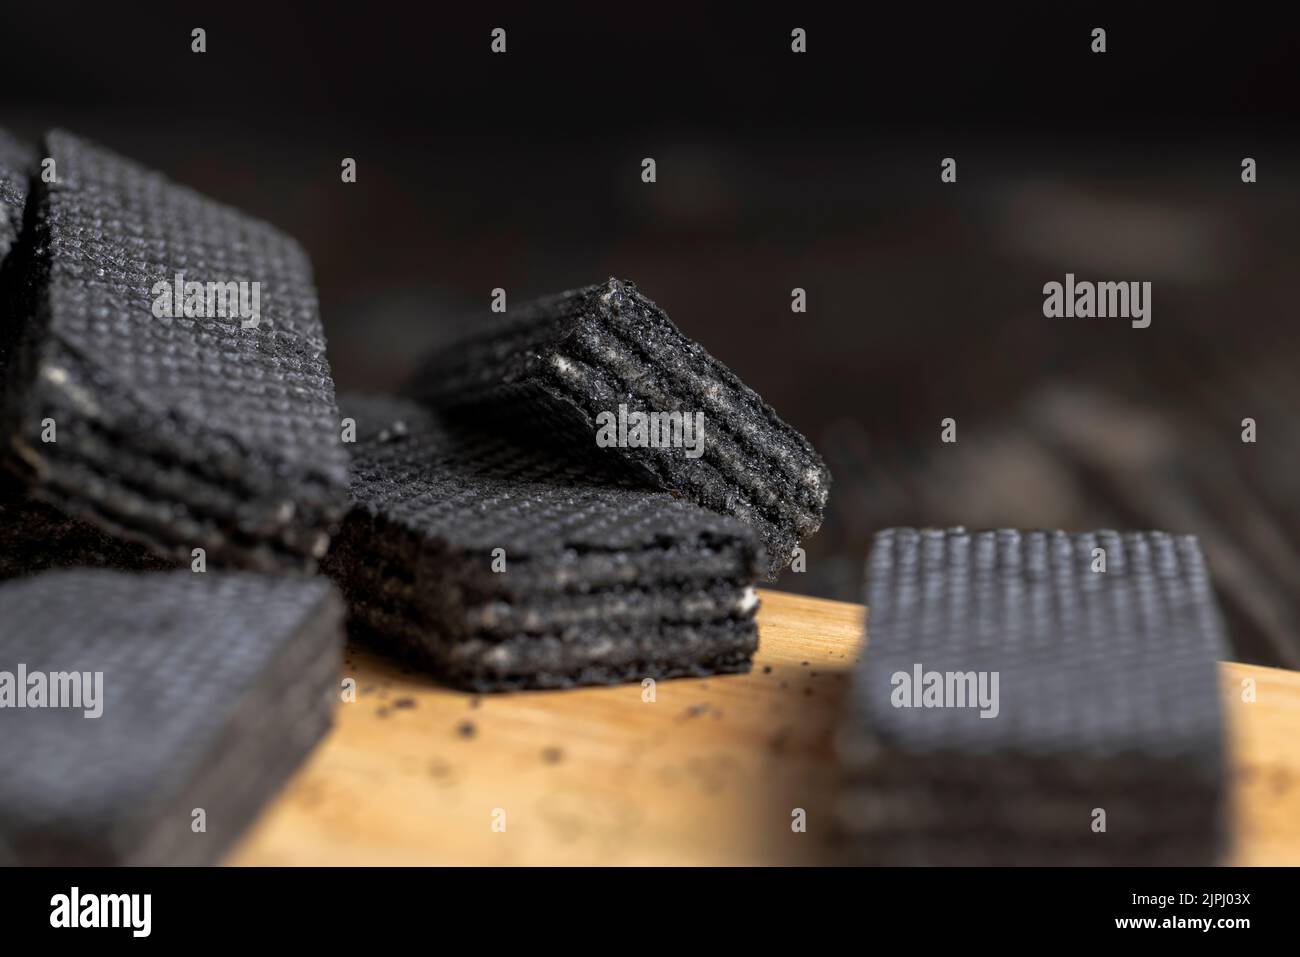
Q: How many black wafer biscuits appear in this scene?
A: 6